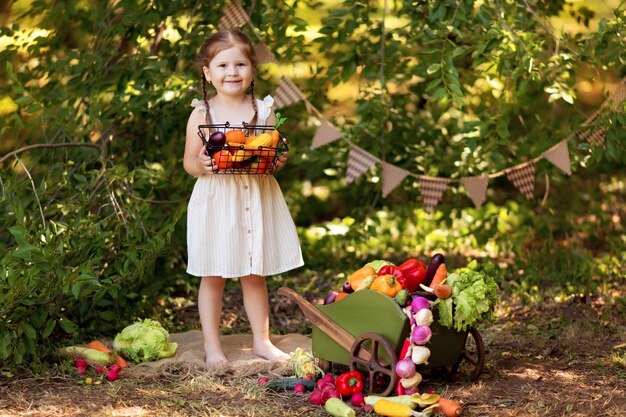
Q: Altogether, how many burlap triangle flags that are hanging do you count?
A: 12